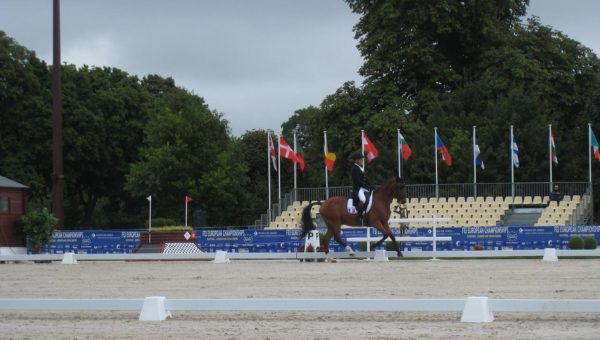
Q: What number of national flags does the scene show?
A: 11